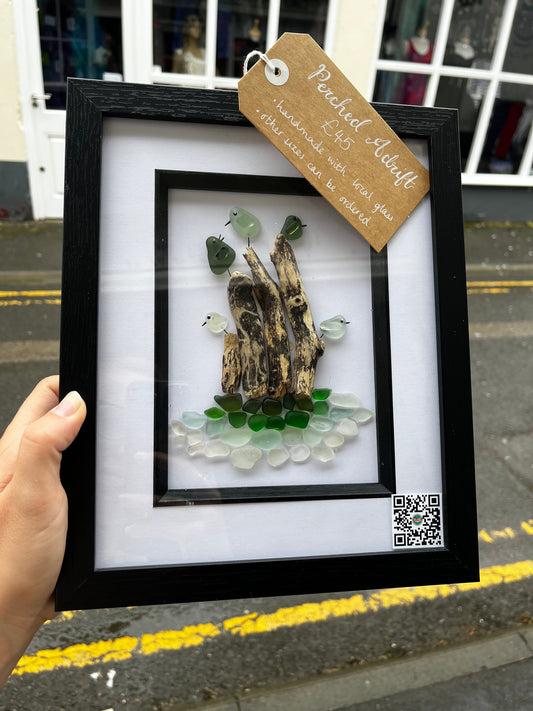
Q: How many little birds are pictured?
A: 5